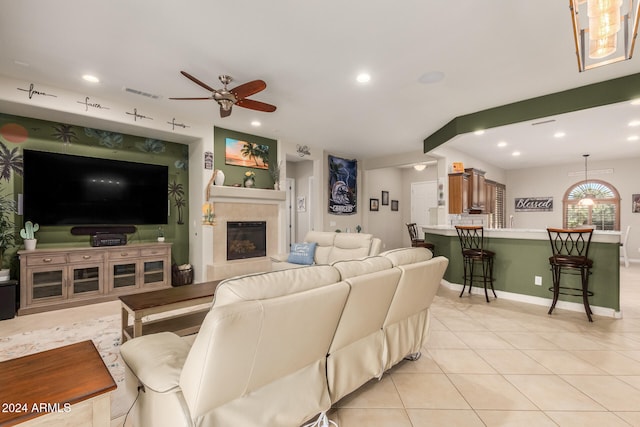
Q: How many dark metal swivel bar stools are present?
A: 3